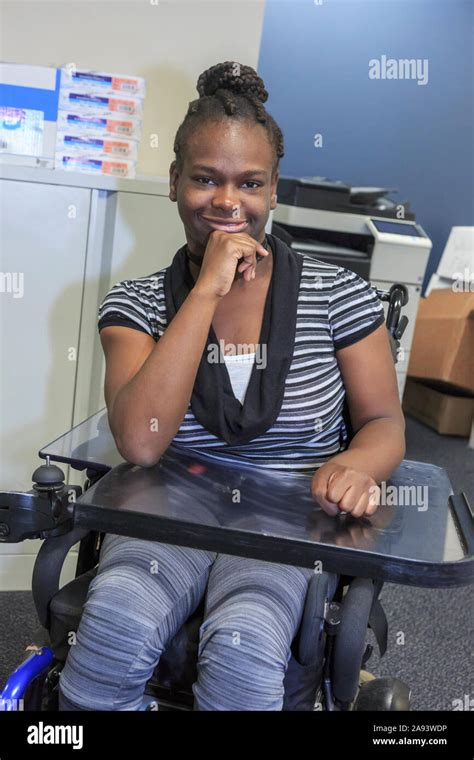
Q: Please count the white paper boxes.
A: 5